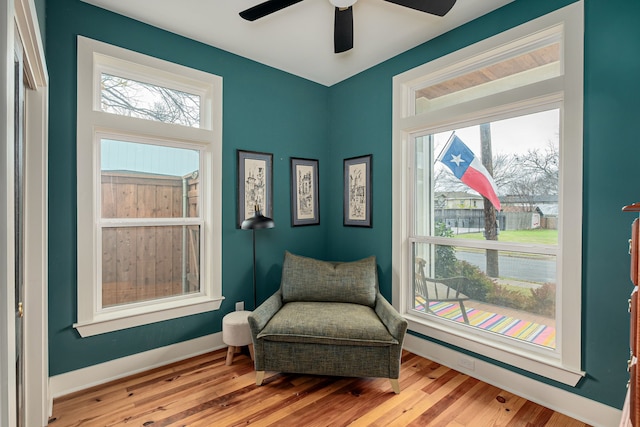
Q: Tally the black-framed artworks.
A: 3